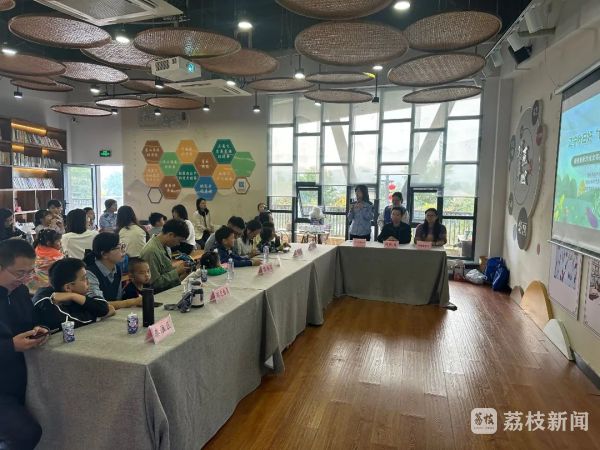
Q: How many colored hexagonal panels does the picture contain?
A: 11